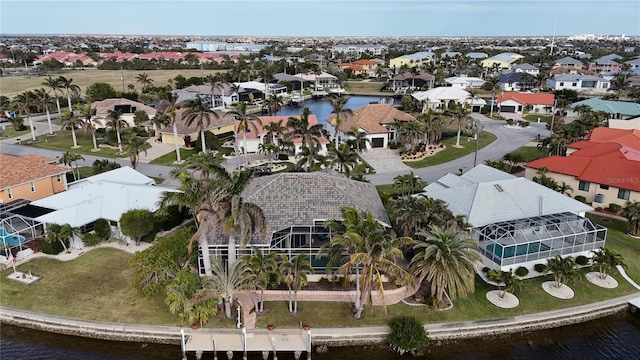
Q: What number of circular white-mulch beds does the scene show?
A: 3